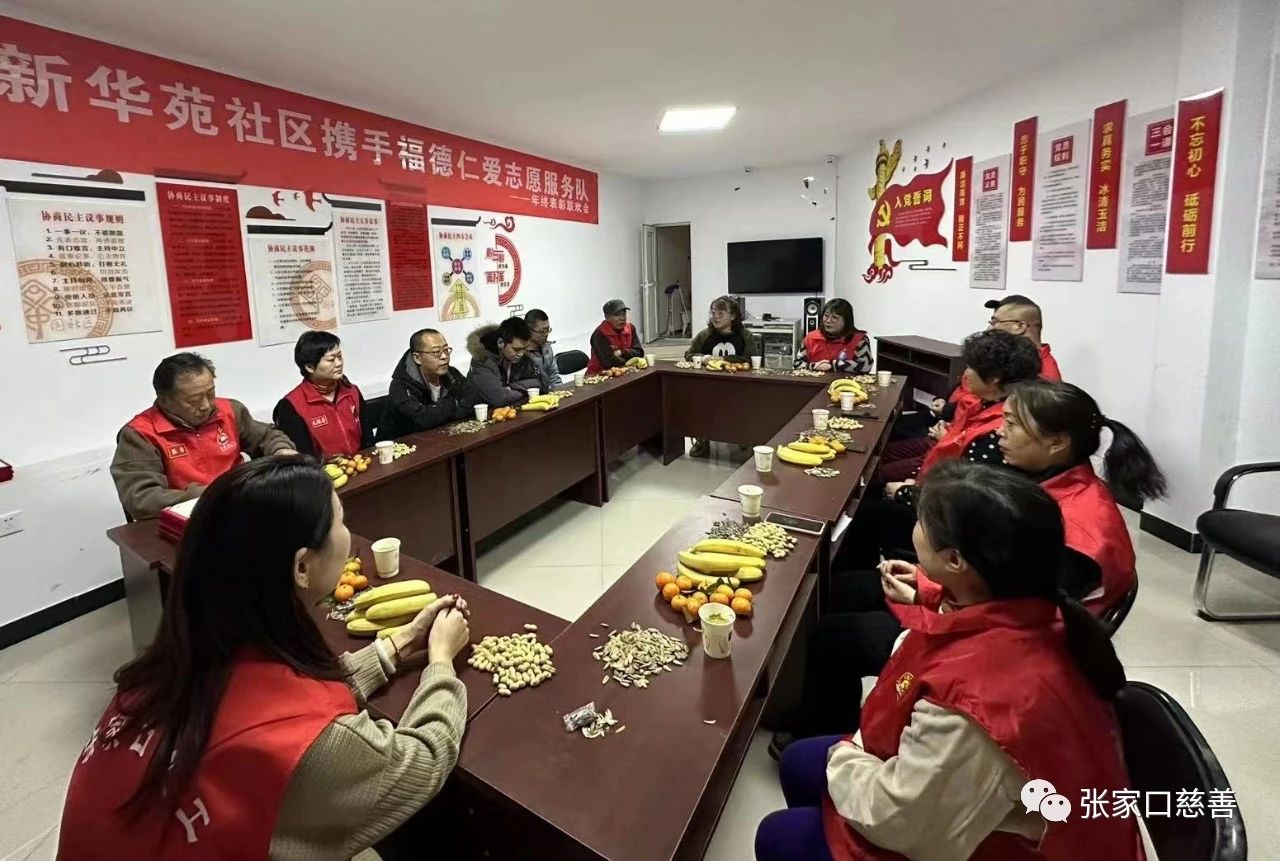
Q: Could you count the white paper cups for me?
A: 14